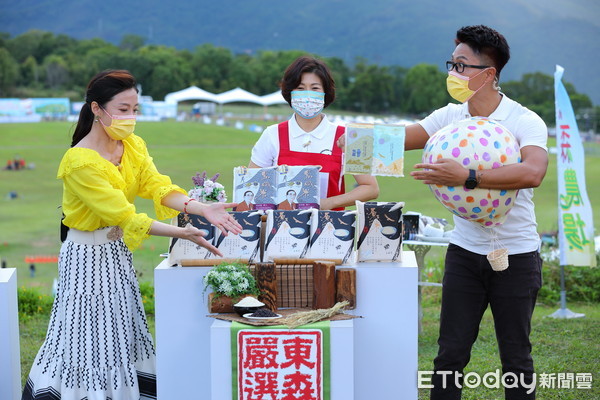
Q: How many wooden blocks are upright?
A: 3